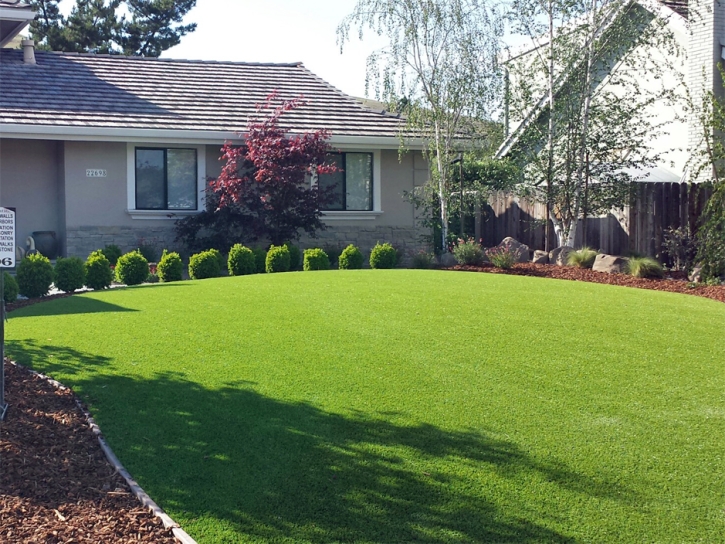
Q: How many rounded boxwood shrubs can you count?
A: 12